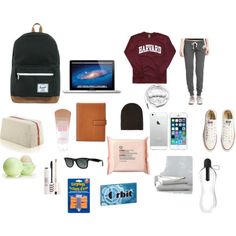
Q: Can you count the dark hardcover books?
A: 0